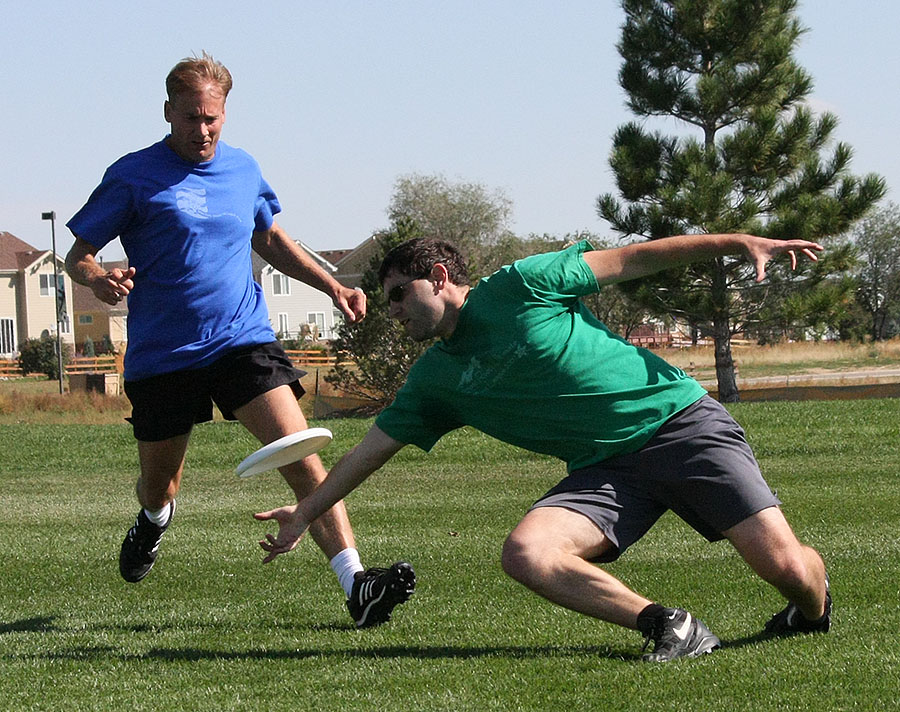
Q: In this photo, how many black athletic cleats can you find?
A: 4